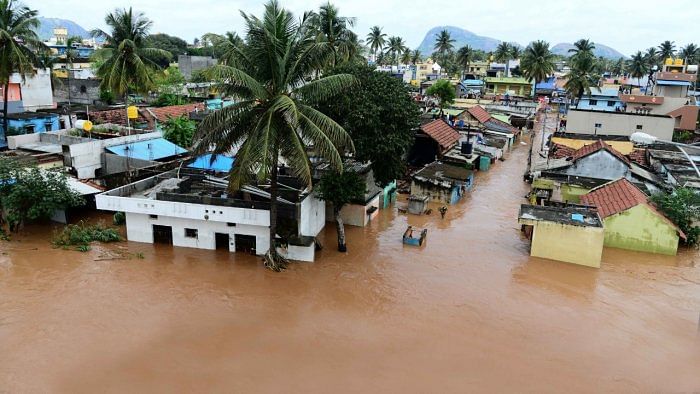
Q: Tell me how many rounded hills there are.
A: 3